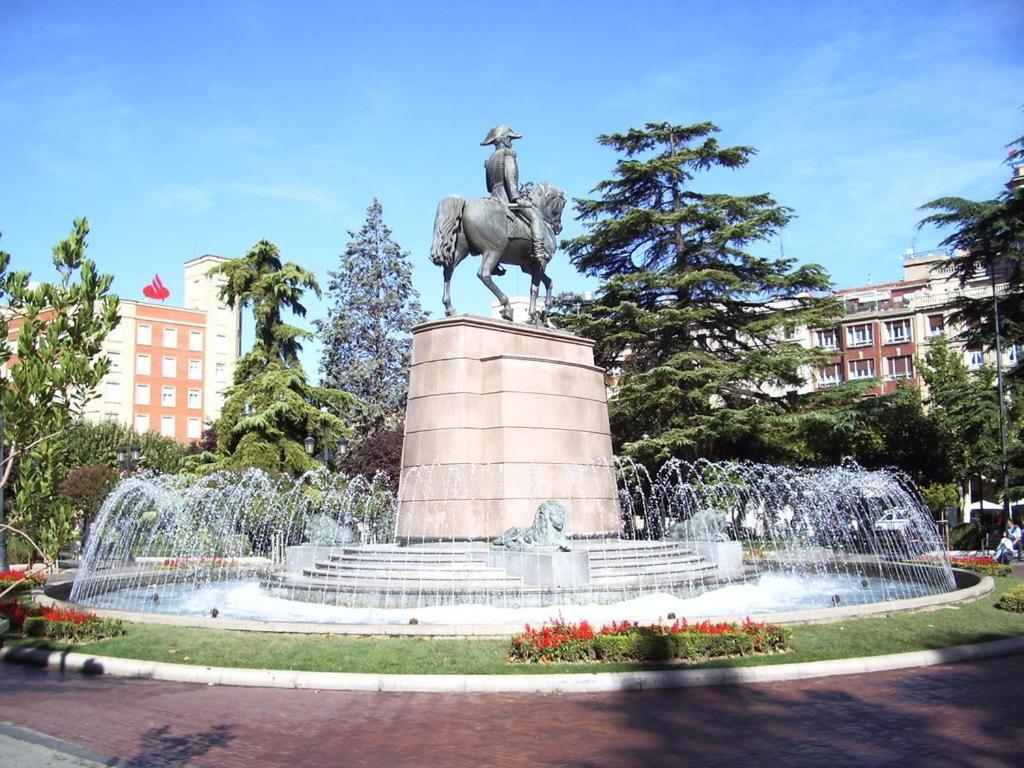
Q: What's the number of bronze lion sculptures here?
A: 3